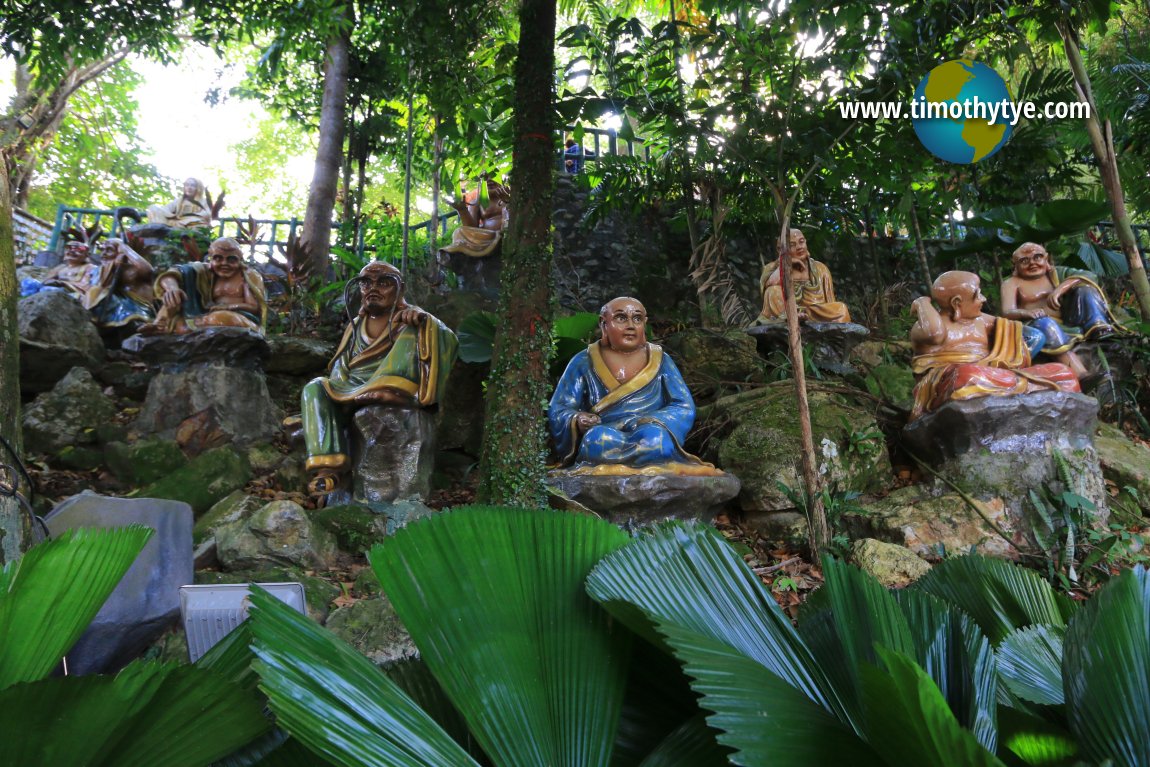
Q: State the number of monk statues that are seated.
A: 10